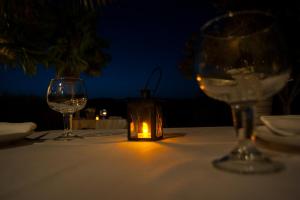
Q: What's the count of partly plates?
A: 2